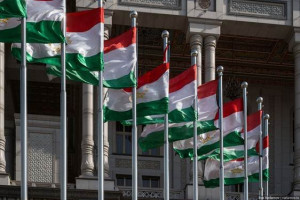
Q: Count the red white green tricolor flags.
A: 10